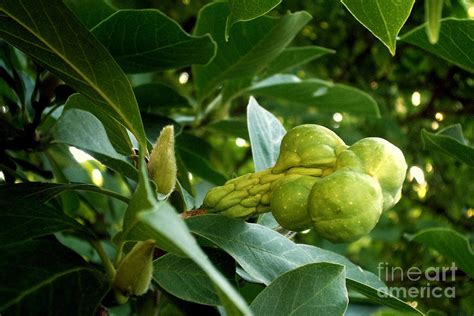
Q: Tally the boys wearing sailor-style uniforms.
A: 0